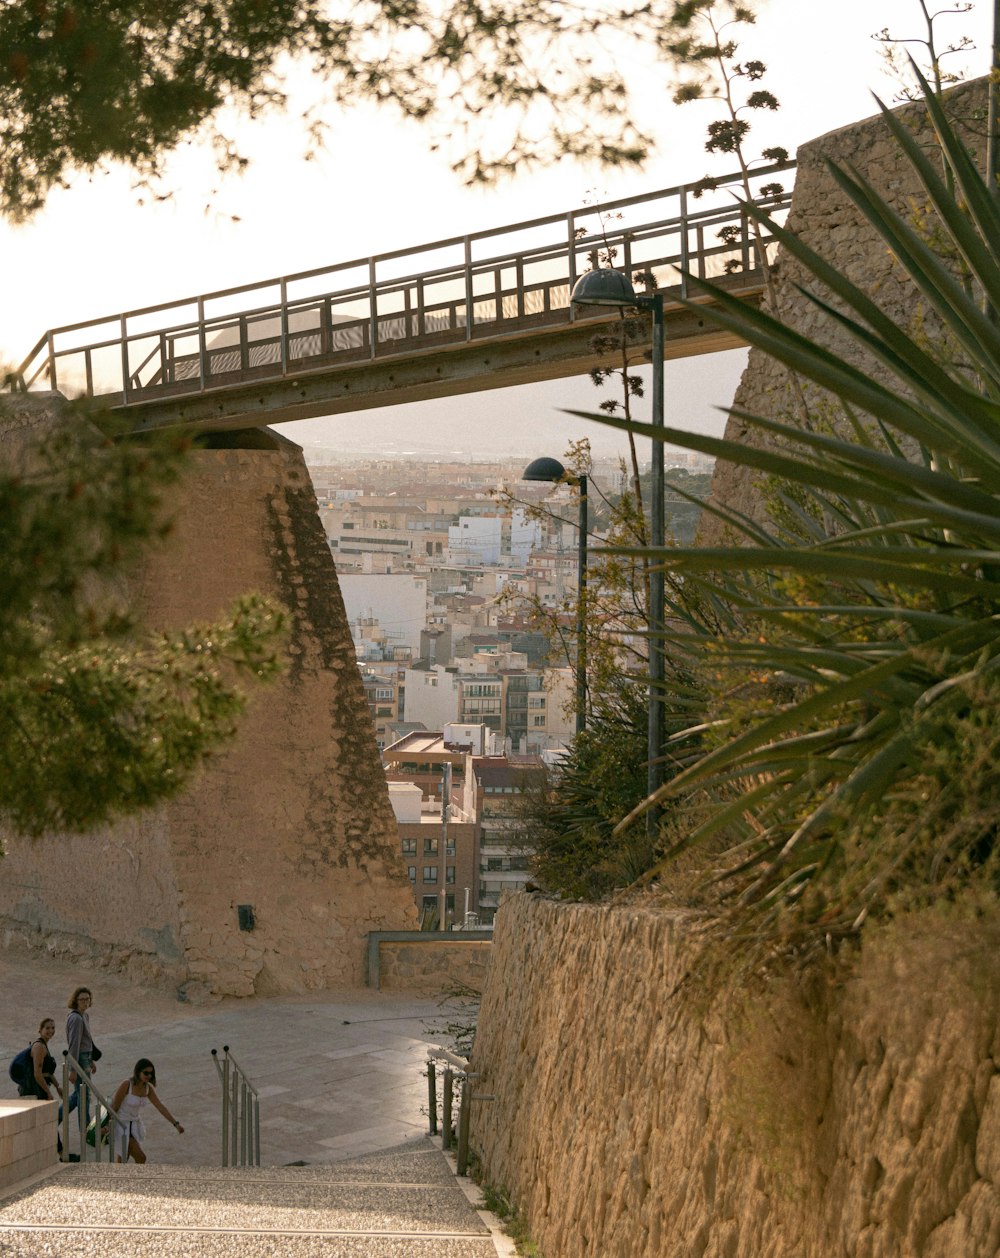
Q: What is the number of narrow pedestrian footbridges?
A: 1